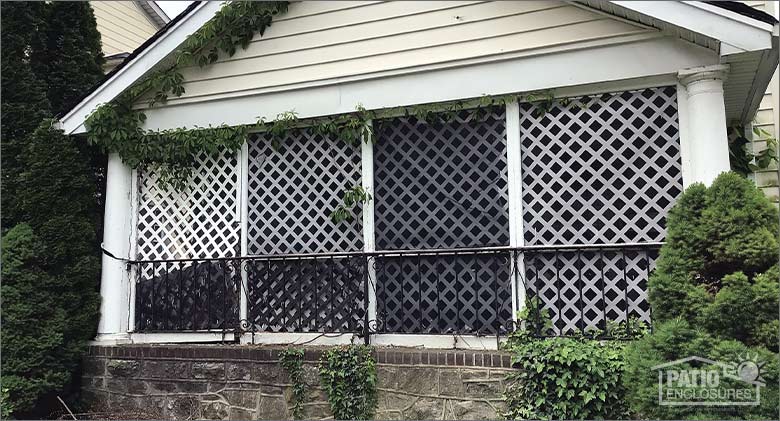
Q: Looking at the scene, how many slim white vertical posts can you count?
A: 3